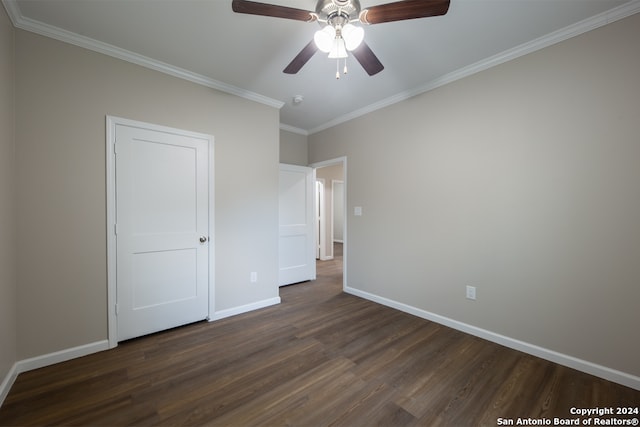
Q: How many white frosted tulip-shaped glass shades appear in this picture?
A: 3